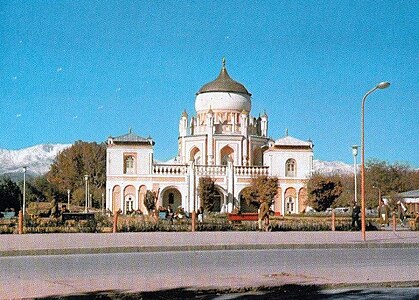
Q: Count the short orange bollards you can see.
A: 5